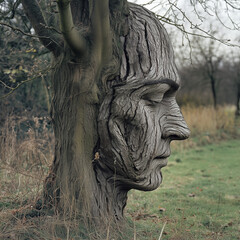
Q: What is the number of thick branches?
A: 3